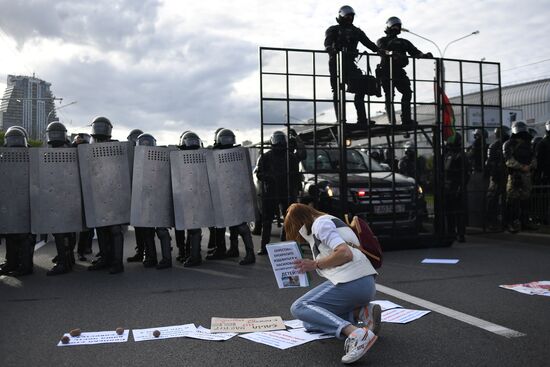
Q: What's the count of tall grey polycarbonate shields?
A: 6